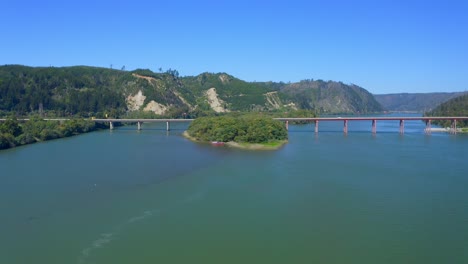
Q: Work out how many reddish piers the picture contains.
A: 7